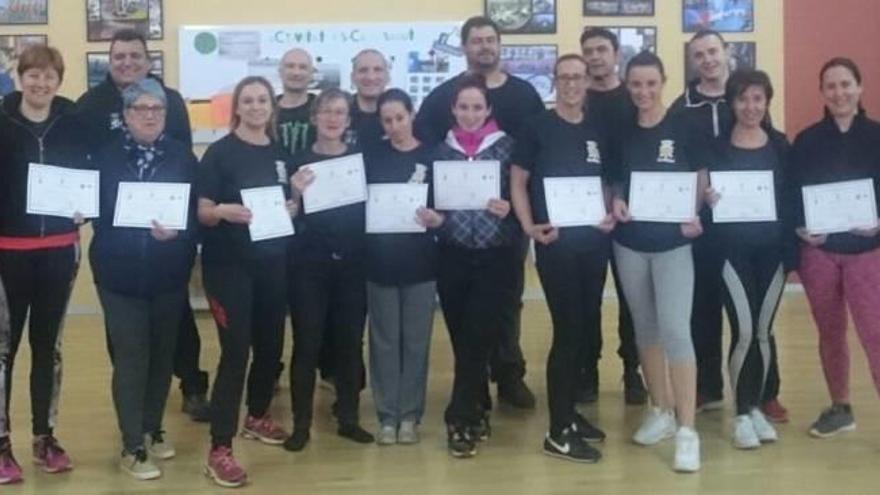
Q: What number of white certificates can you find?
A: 10